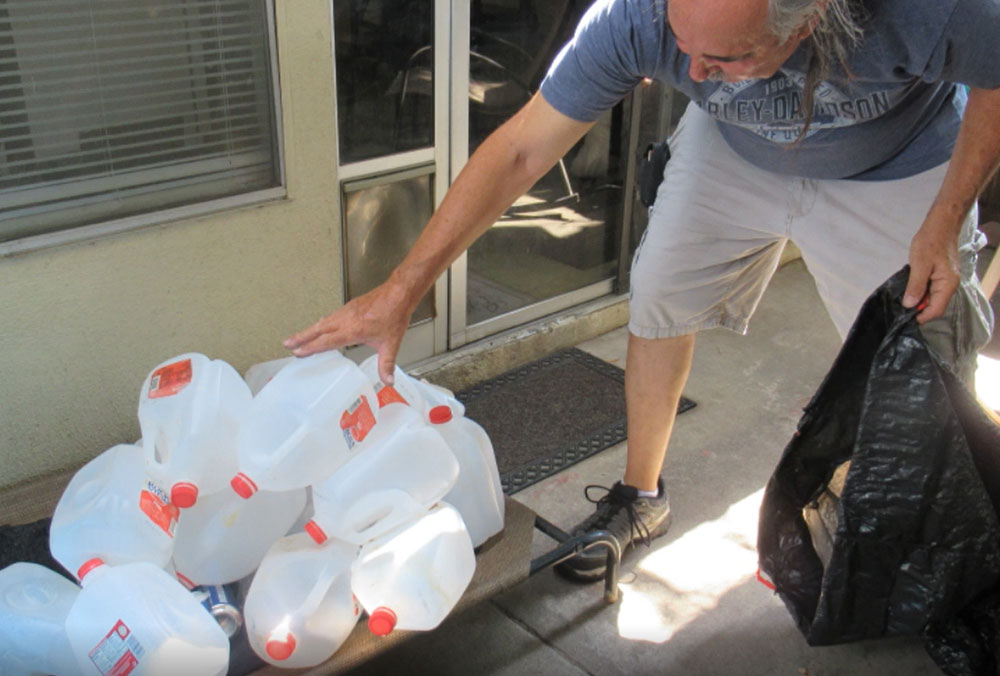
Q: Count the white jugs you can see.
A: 12